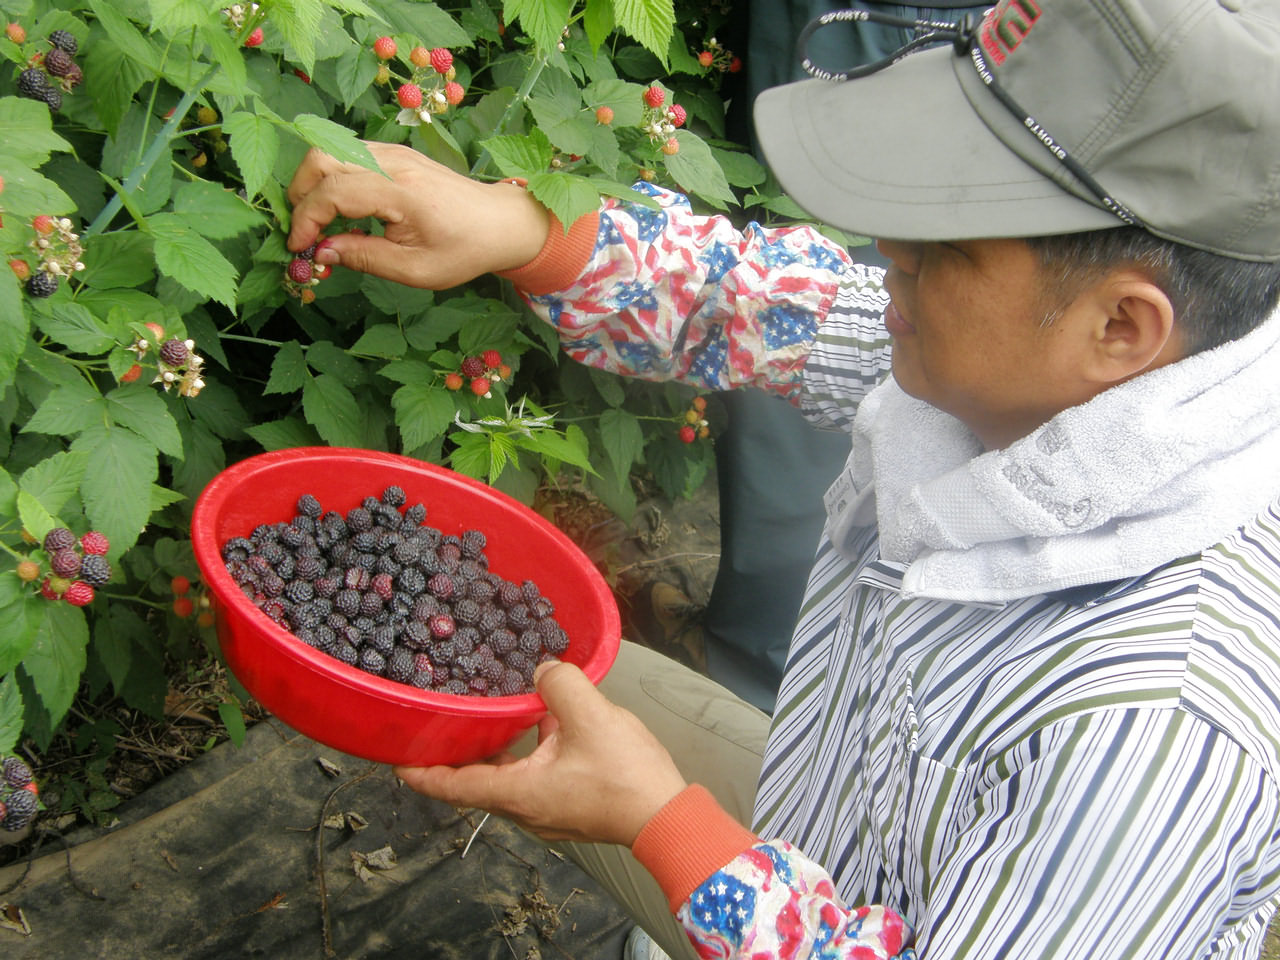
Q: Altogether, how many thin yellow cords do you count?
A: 0